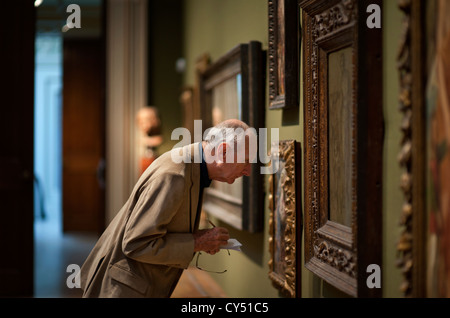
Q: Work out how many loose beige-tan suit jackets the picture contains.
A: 1